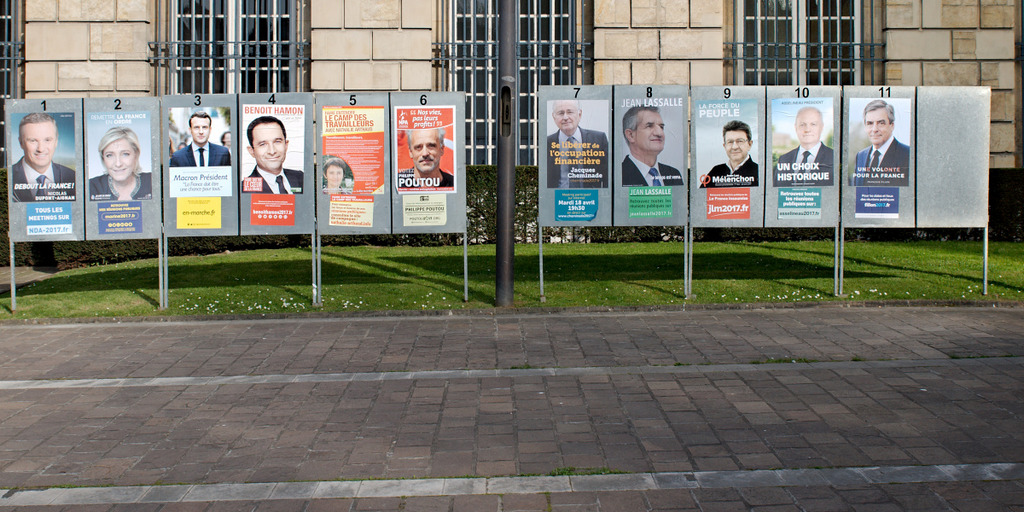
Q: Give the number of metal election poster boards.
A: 12